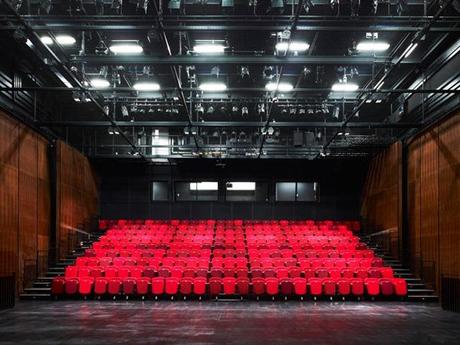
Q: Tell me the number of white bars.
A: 10